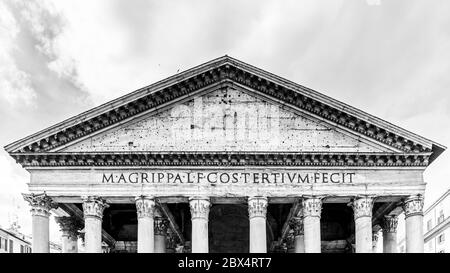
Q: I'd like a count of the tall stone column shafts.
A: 8